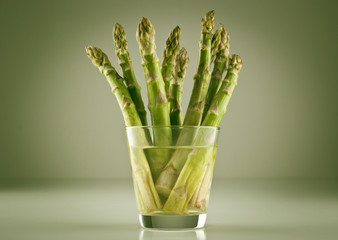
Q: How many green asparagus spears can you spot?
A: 9